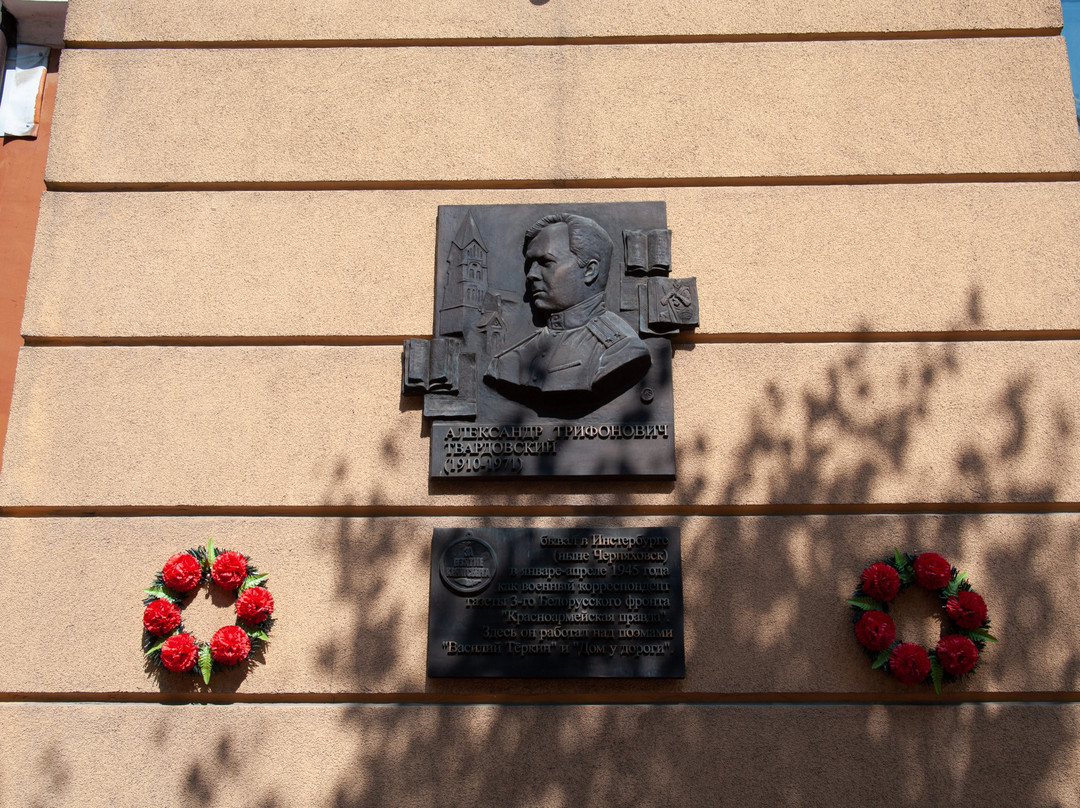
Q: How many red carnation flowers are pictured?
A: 12